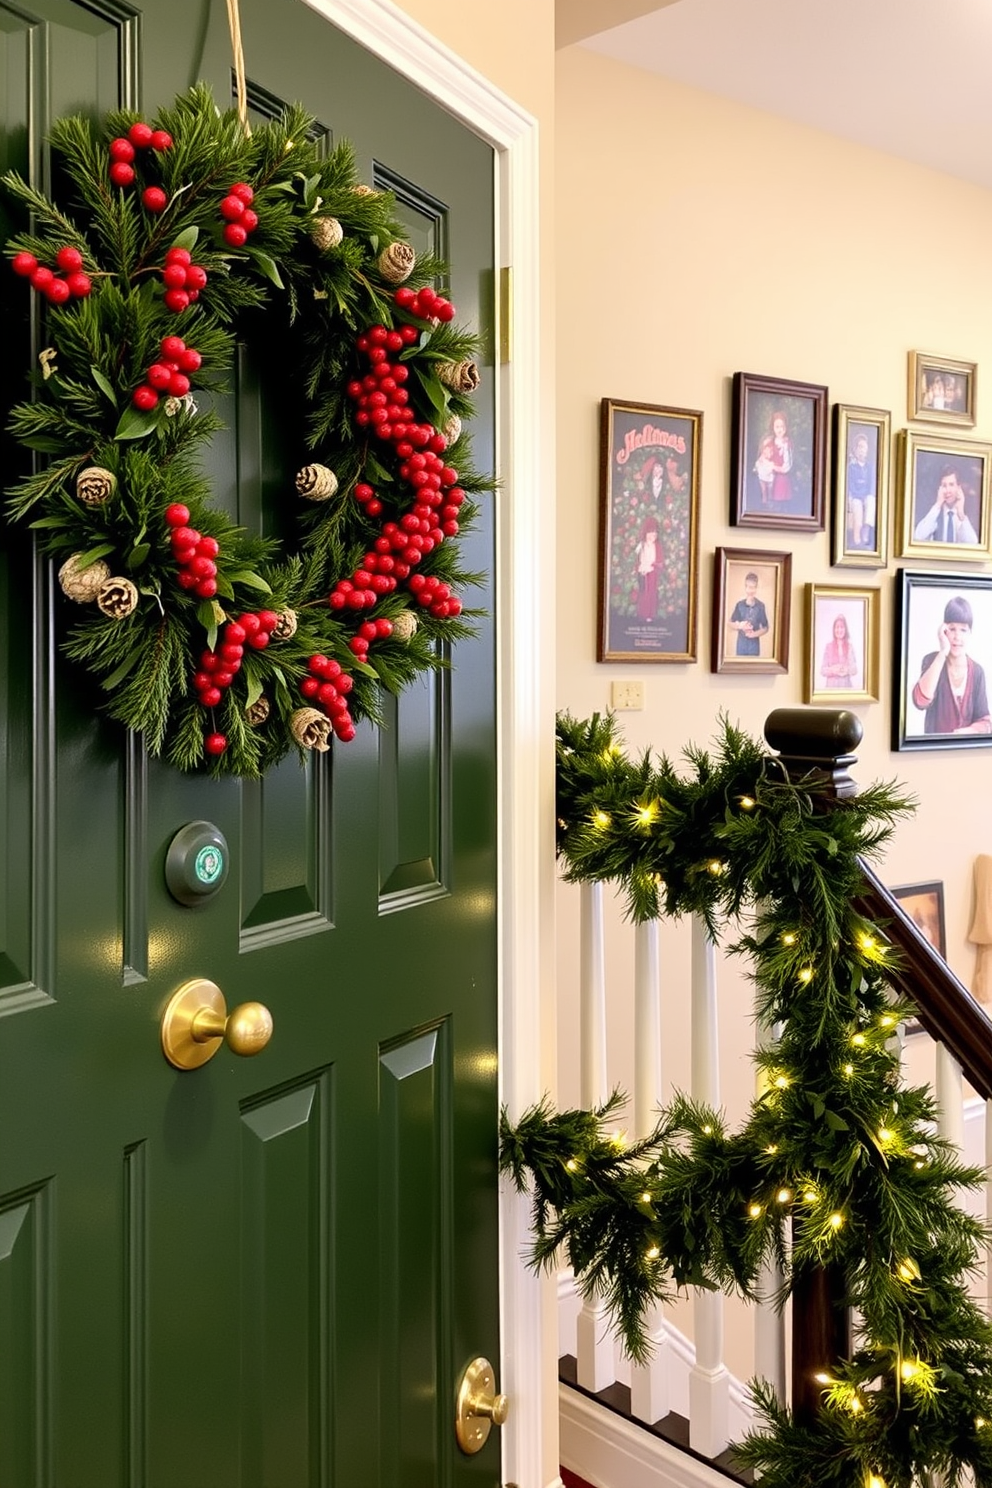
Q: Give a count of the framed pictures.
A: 9